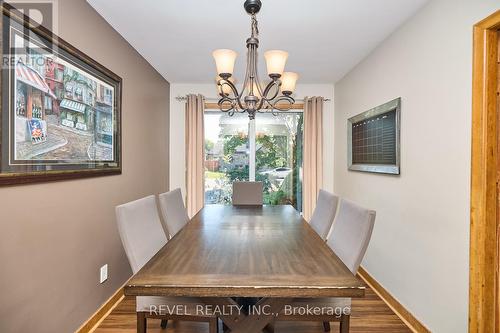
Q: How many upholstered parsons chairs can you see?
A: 5